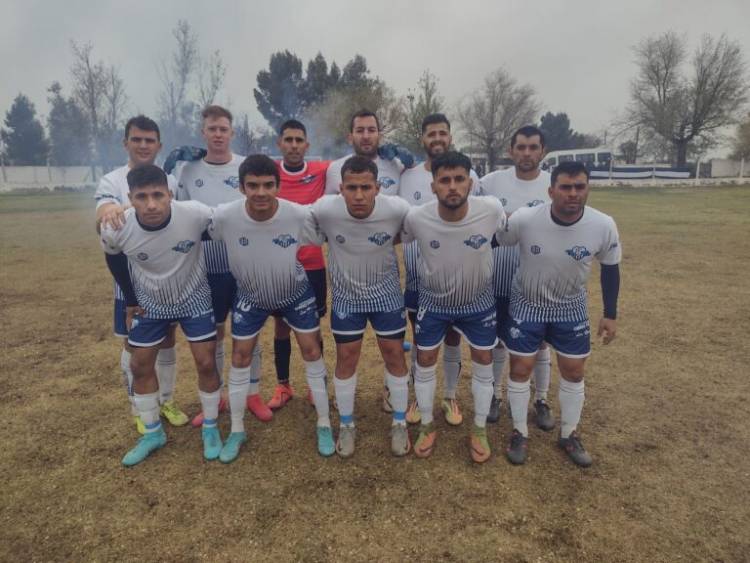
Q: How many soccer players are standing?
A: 11